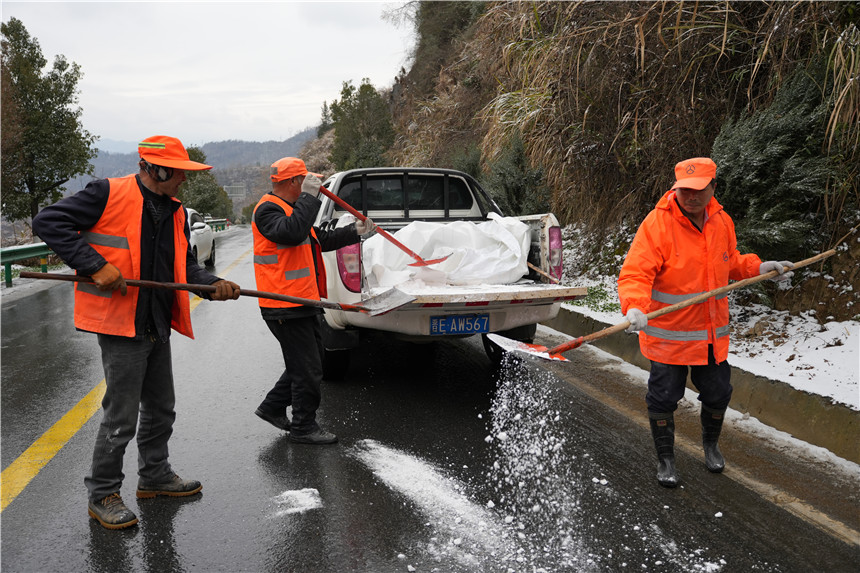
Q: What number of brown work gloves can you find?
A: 2